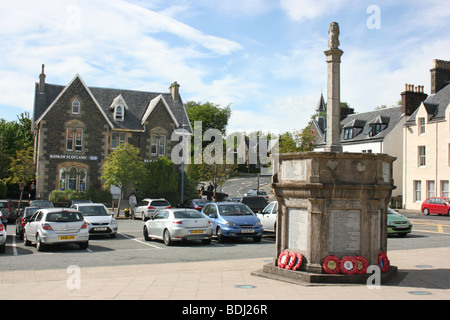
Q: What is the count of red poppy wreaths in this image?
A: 7